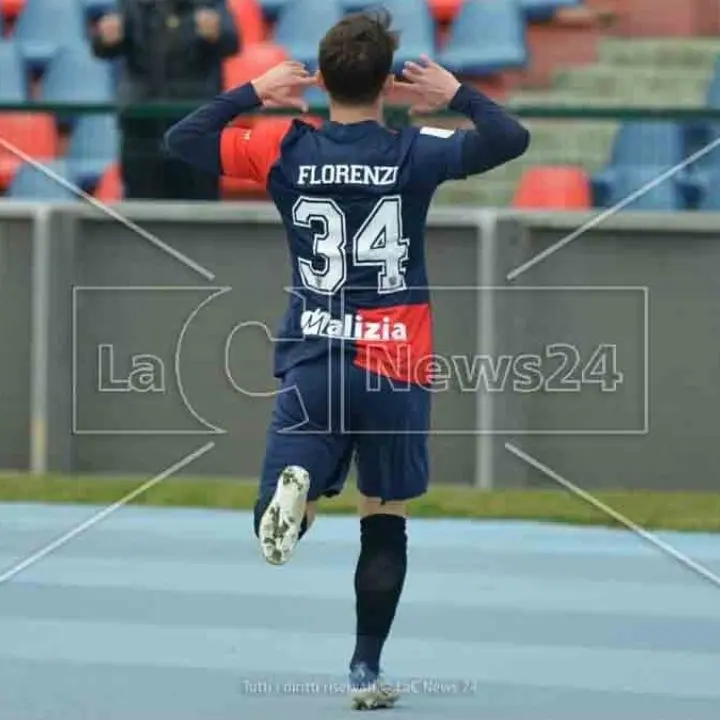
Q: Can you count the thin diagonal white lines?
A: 4